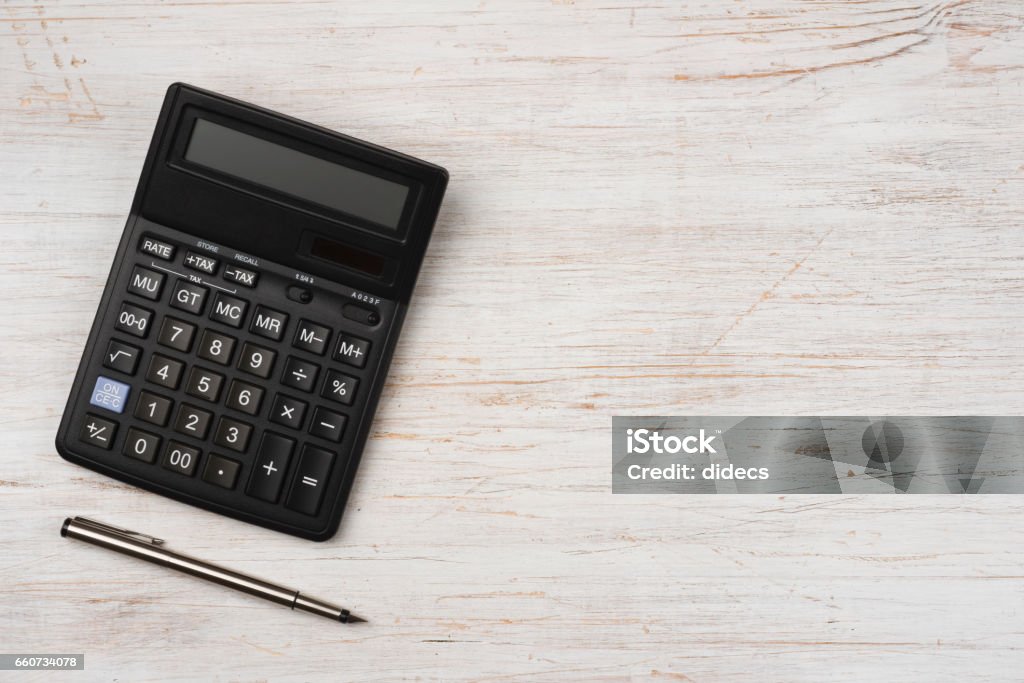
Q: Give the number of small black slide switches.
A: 2